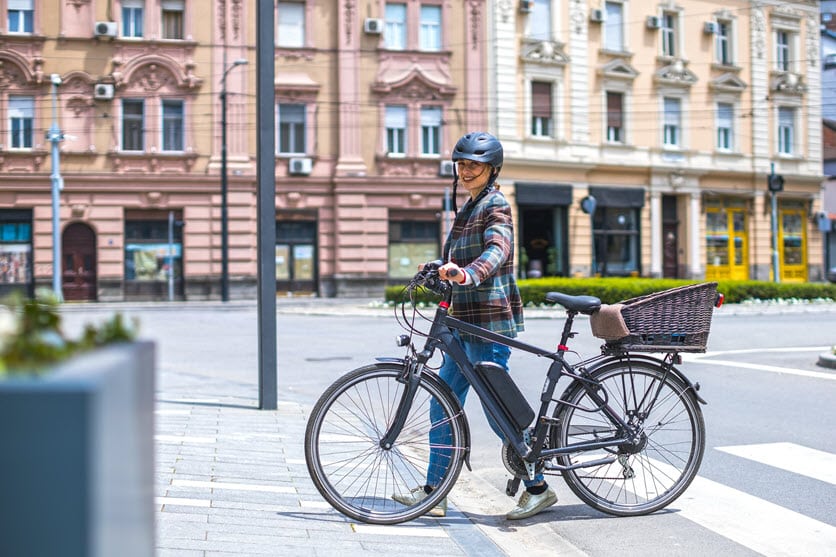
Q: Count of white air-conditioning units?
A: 9